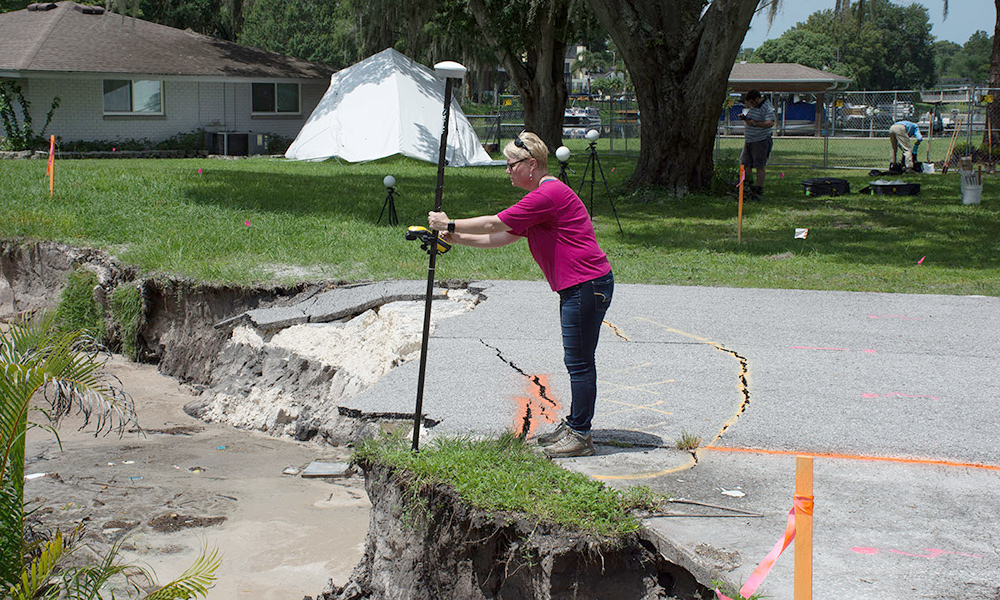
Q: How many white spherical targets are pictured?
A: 3